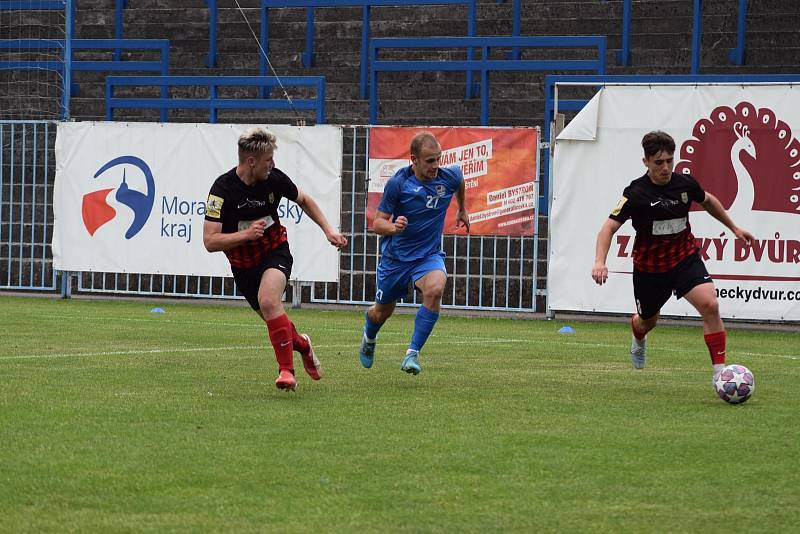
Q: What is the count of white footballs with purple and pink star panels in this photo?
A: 1